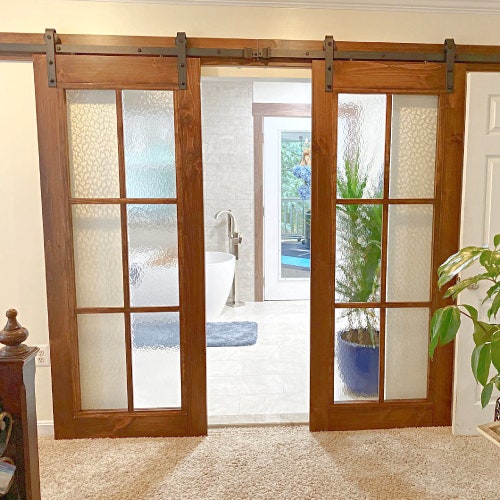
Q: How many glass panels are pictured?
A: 12